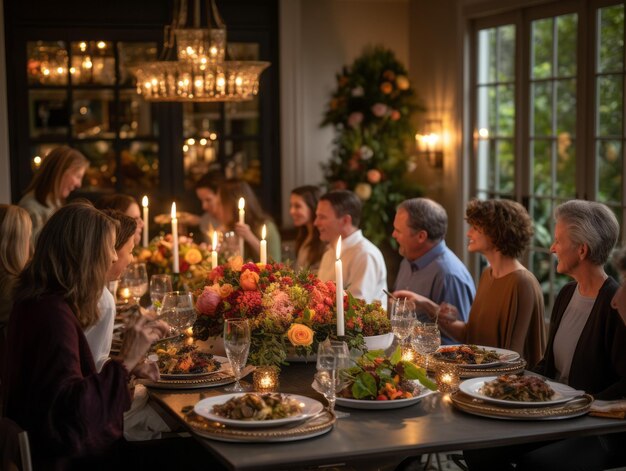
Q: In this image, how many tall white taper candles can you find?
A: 6